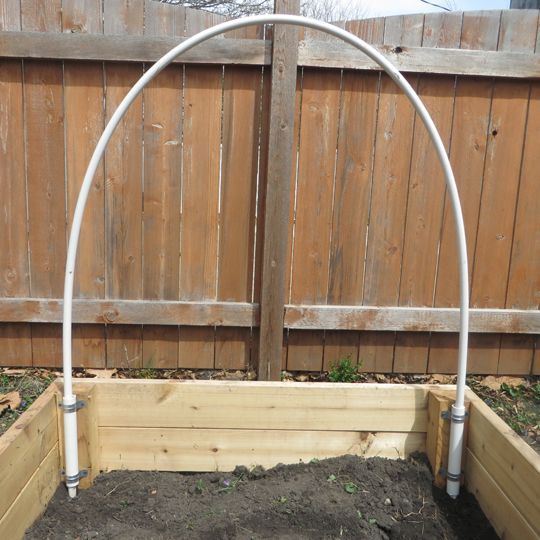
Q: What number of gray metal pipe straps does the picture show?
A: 4